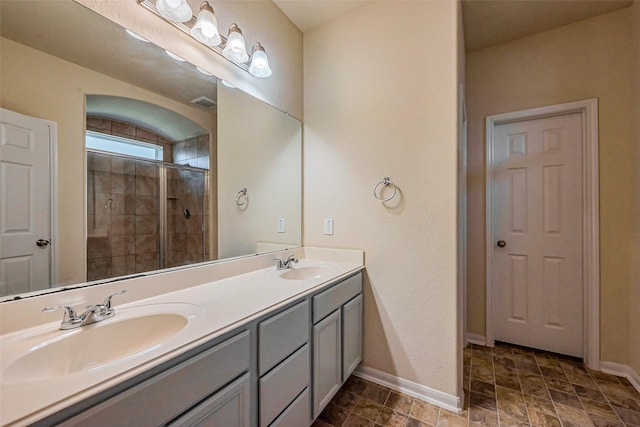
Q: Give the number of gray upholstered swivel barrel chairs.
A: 0